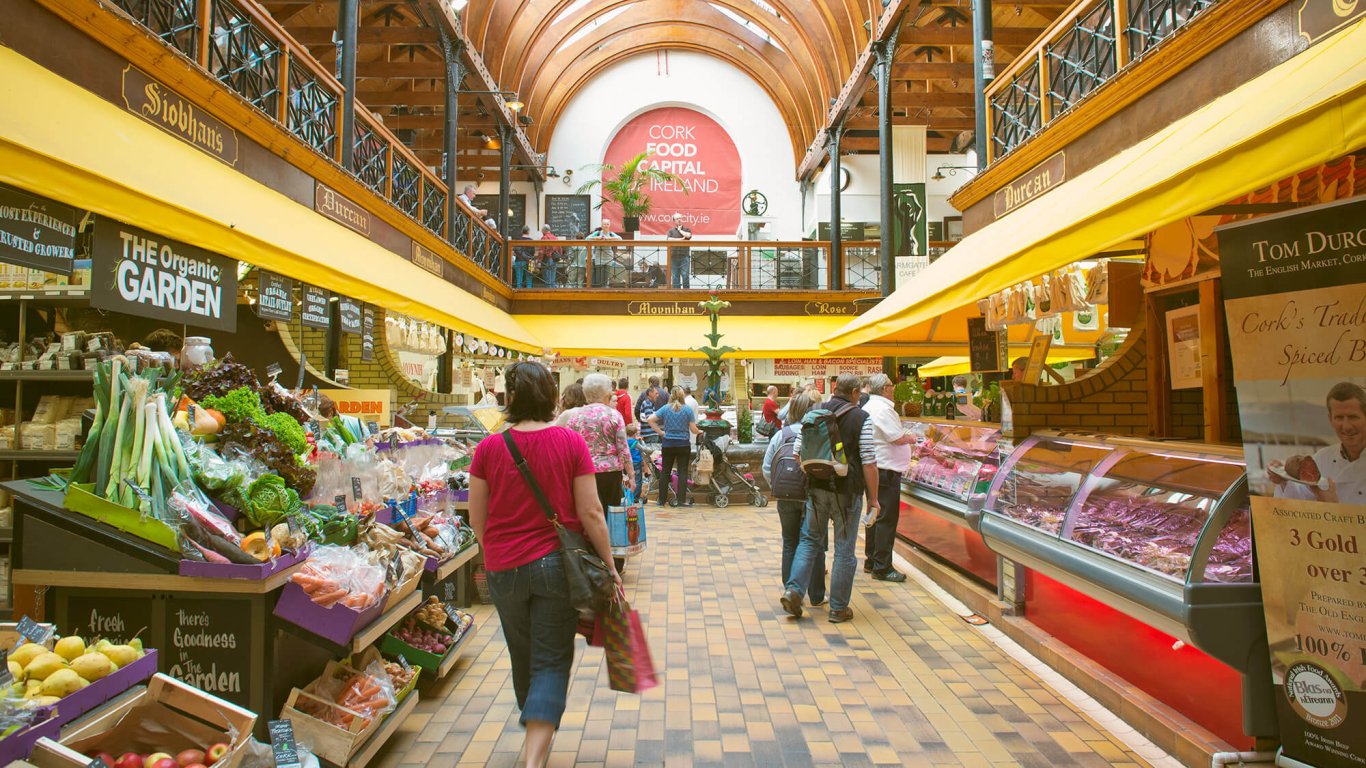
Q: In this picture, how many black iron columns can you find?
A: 6